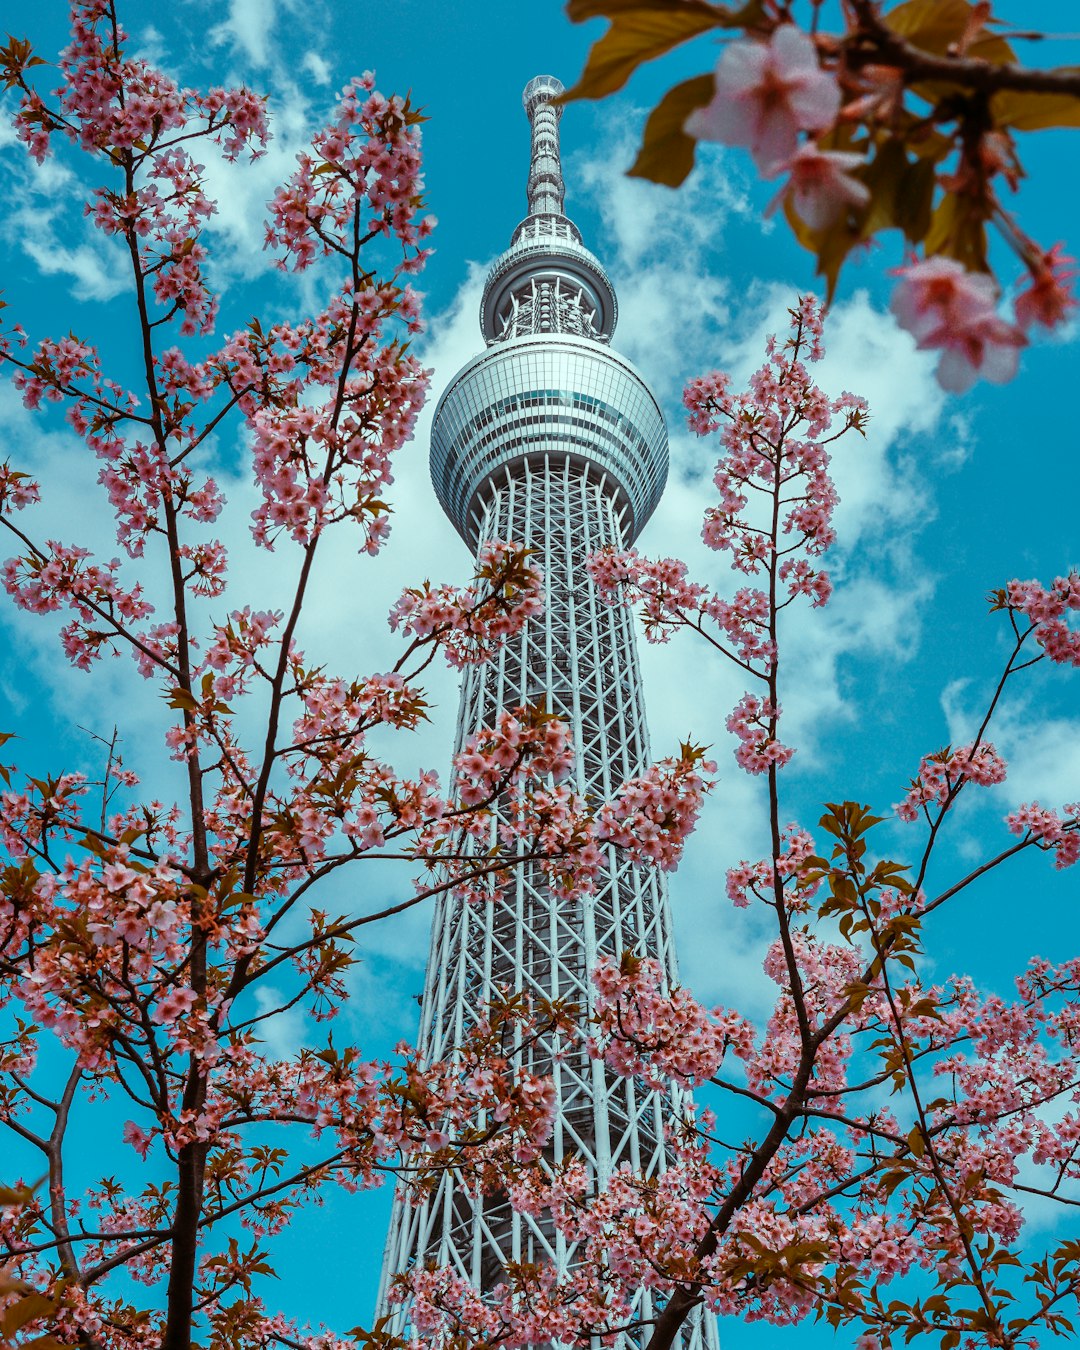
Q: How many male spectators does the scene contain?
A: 0